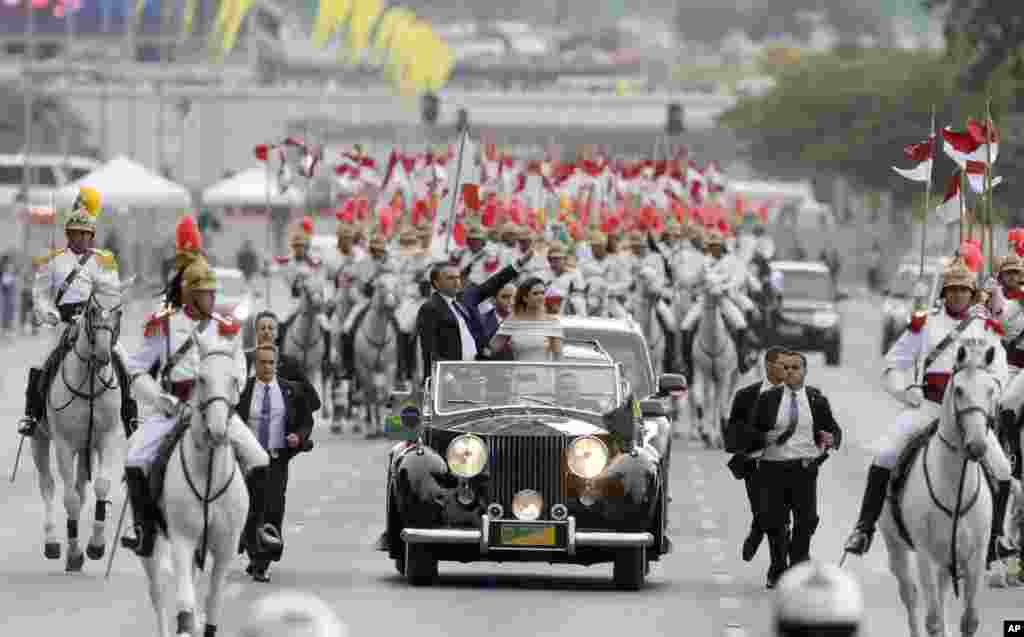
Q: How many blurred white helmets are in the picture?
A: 2